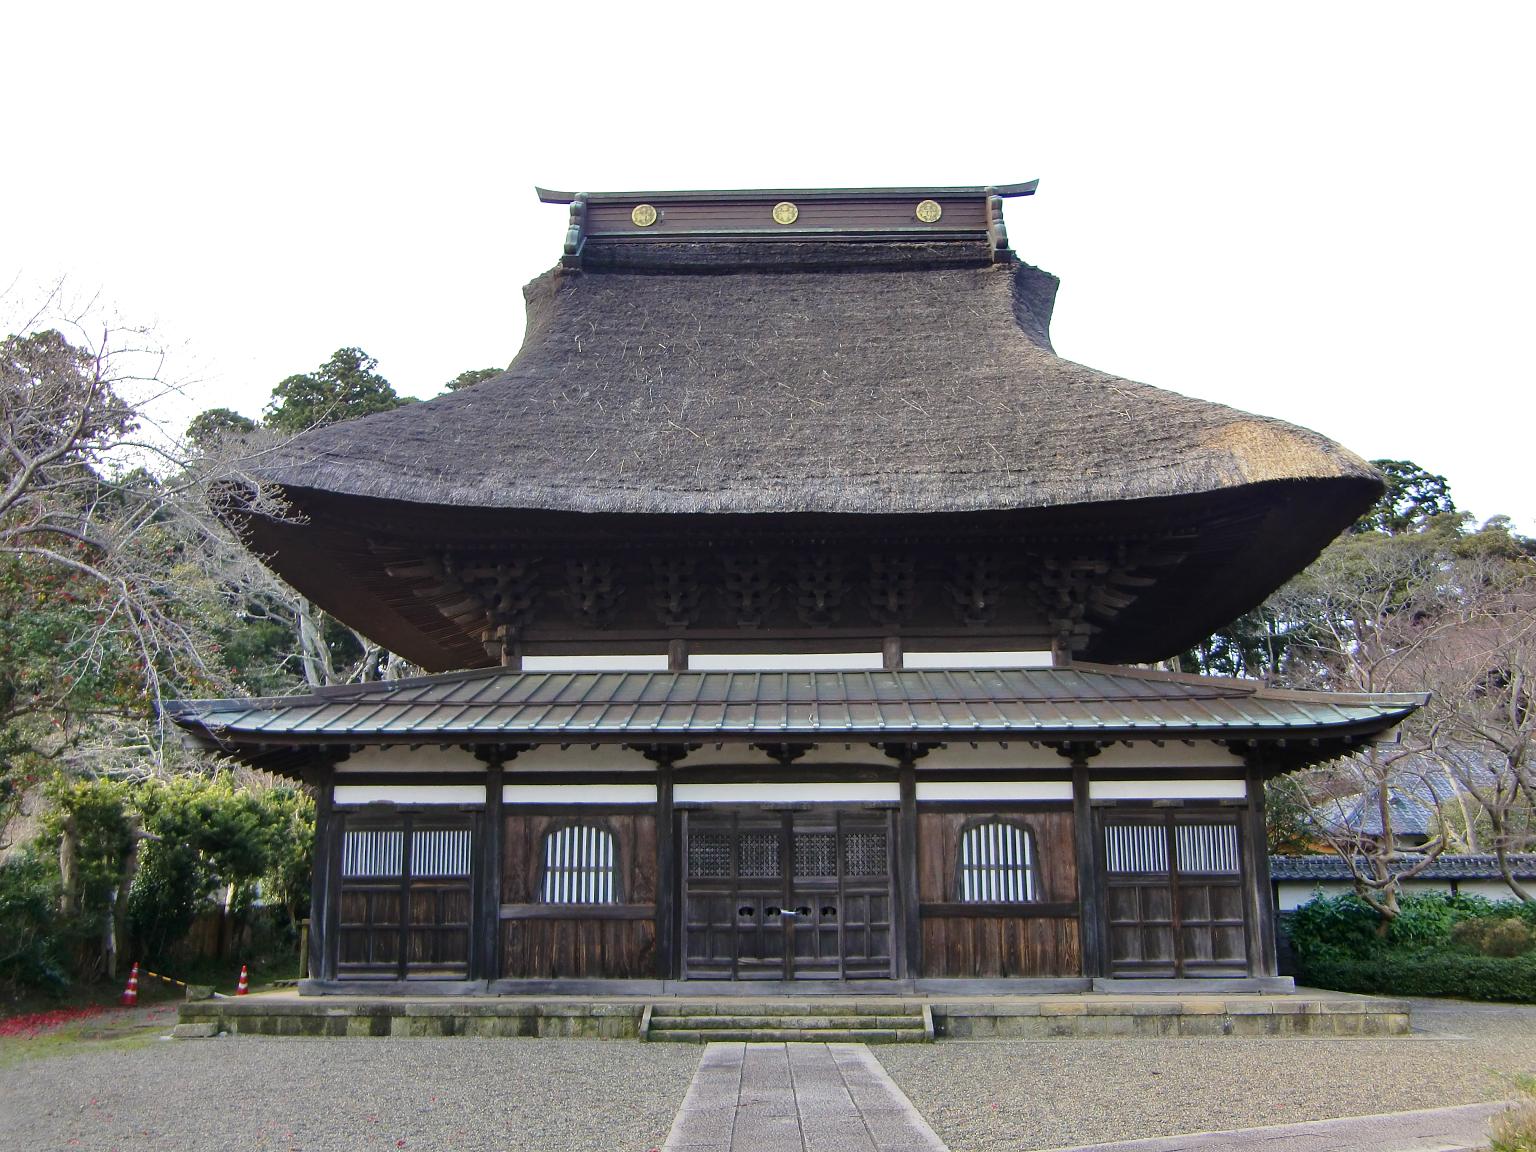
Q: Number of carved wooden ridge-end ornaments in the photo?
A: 2